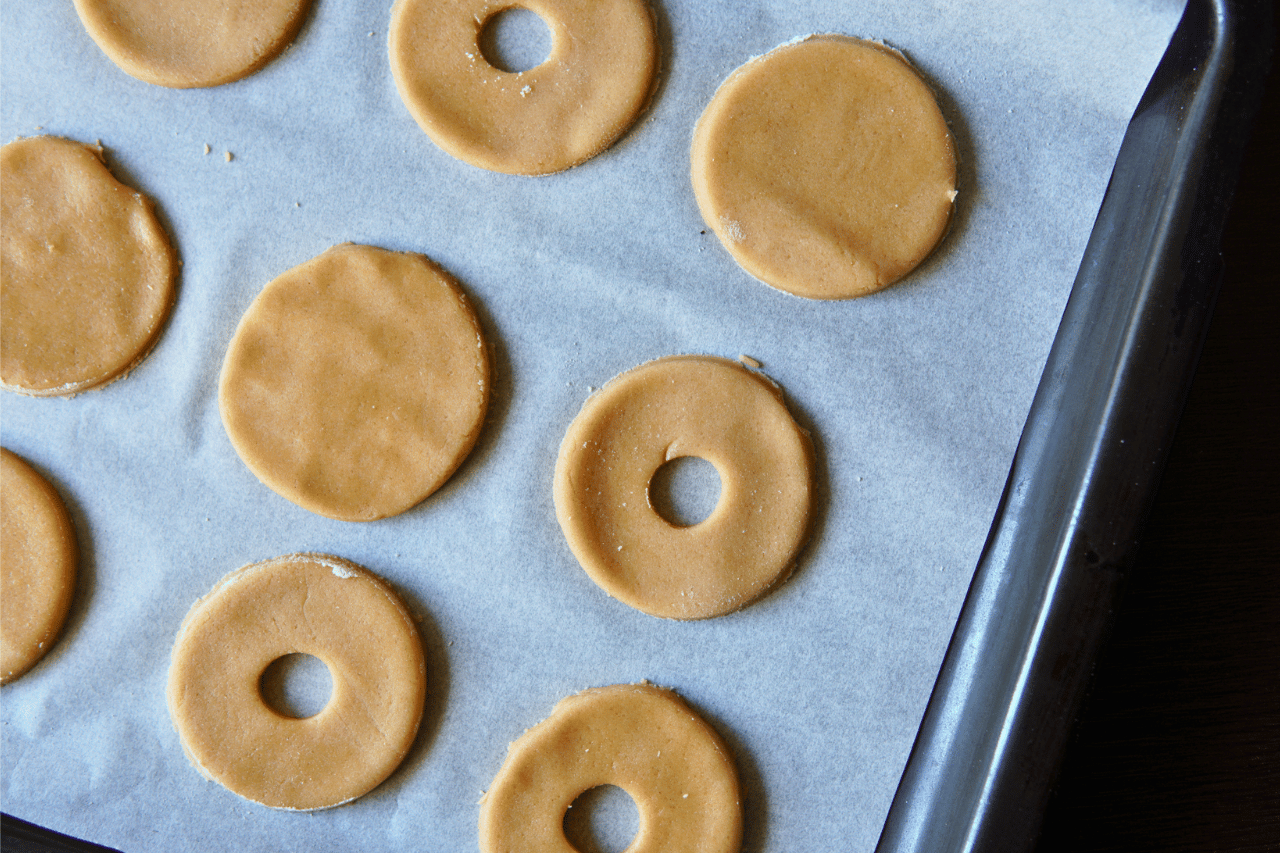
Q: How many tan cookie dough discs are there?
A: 9